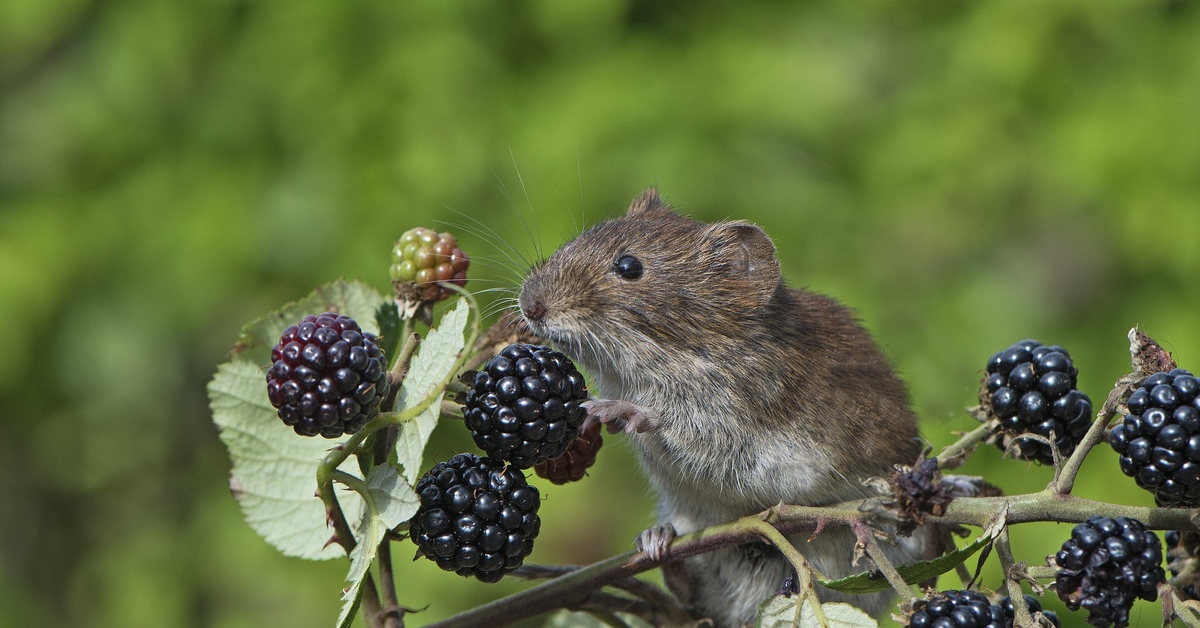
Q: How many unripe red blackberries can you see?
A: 2